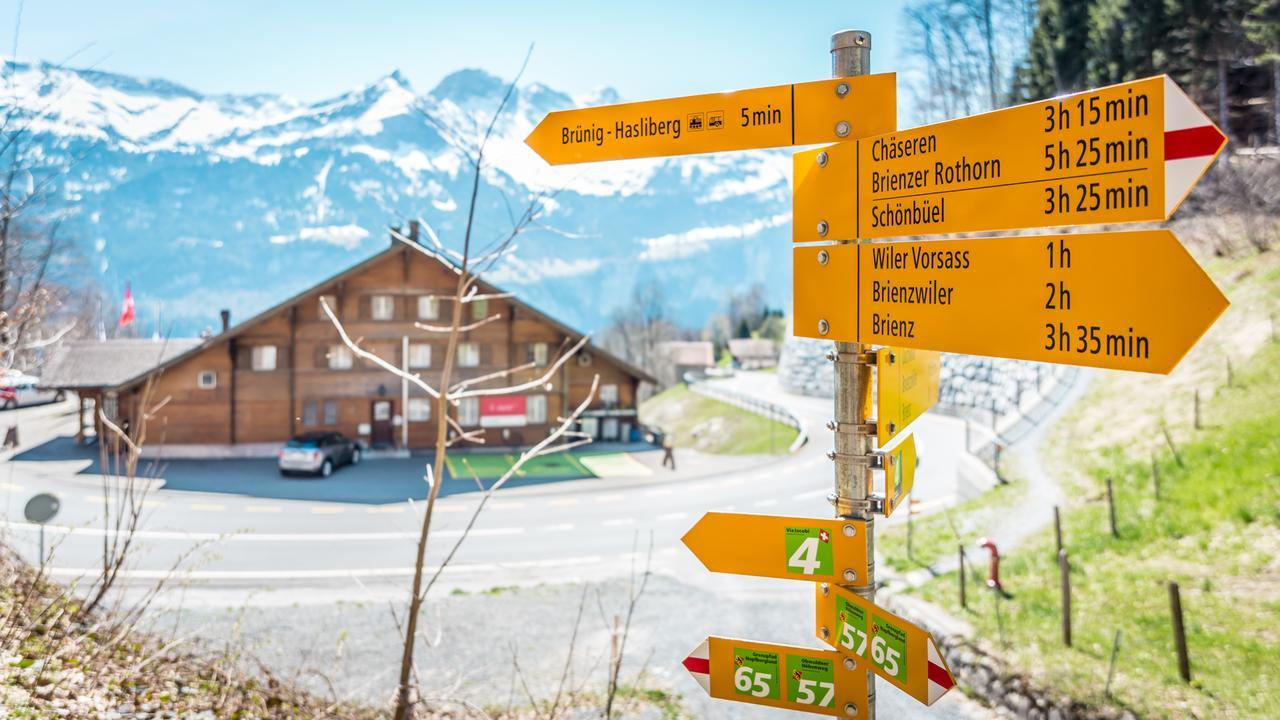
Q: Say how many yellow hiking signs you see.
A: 8